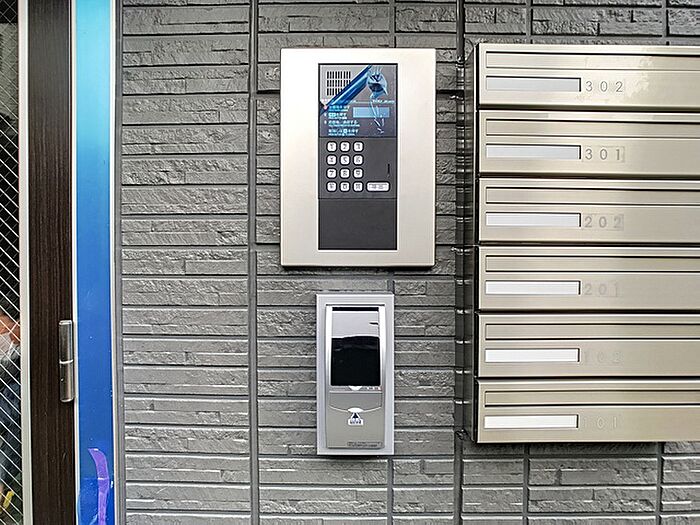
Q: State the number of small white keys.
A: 12